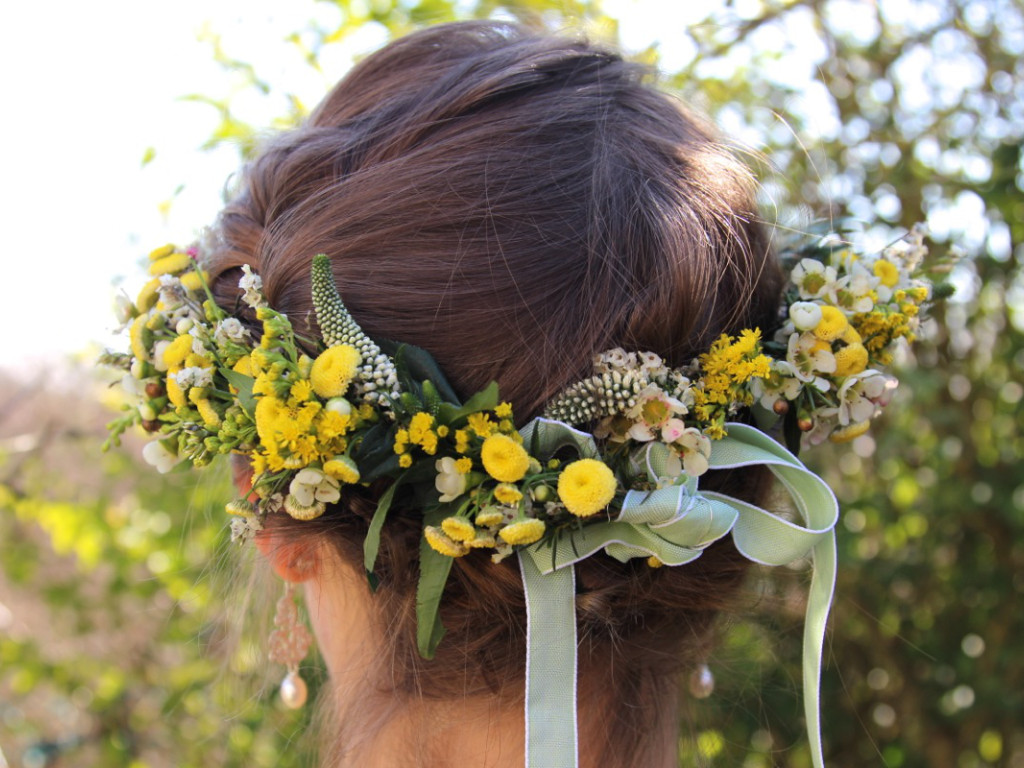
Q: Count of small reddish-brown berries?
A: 4